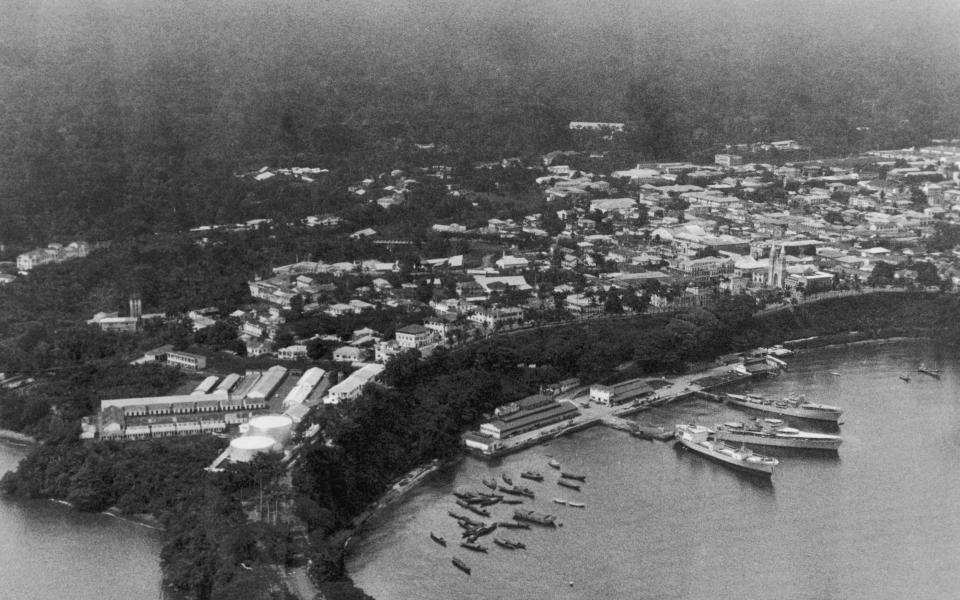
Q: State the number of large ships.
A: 3